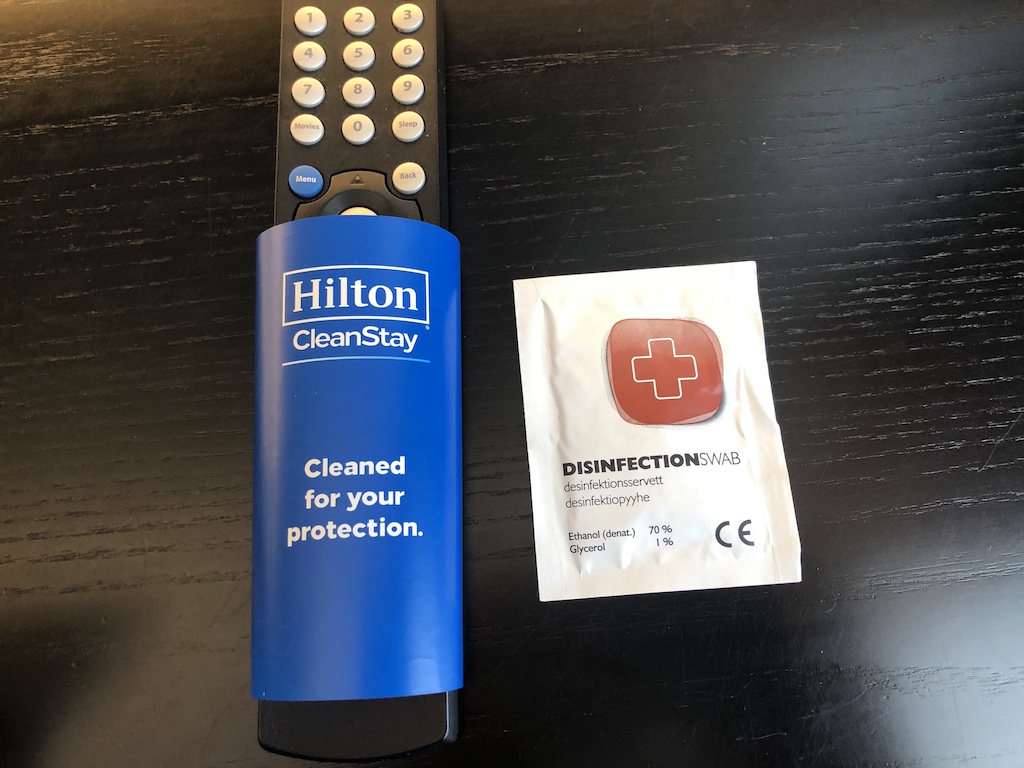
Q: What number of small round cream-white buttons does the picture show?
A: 13